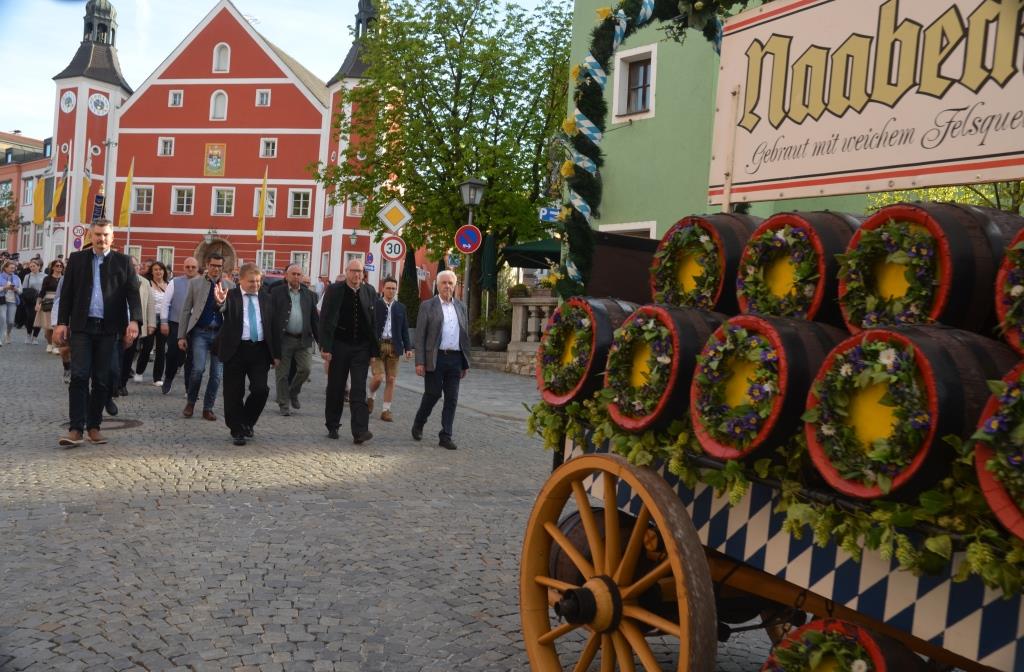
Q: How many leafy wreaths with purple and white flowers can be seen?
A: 10